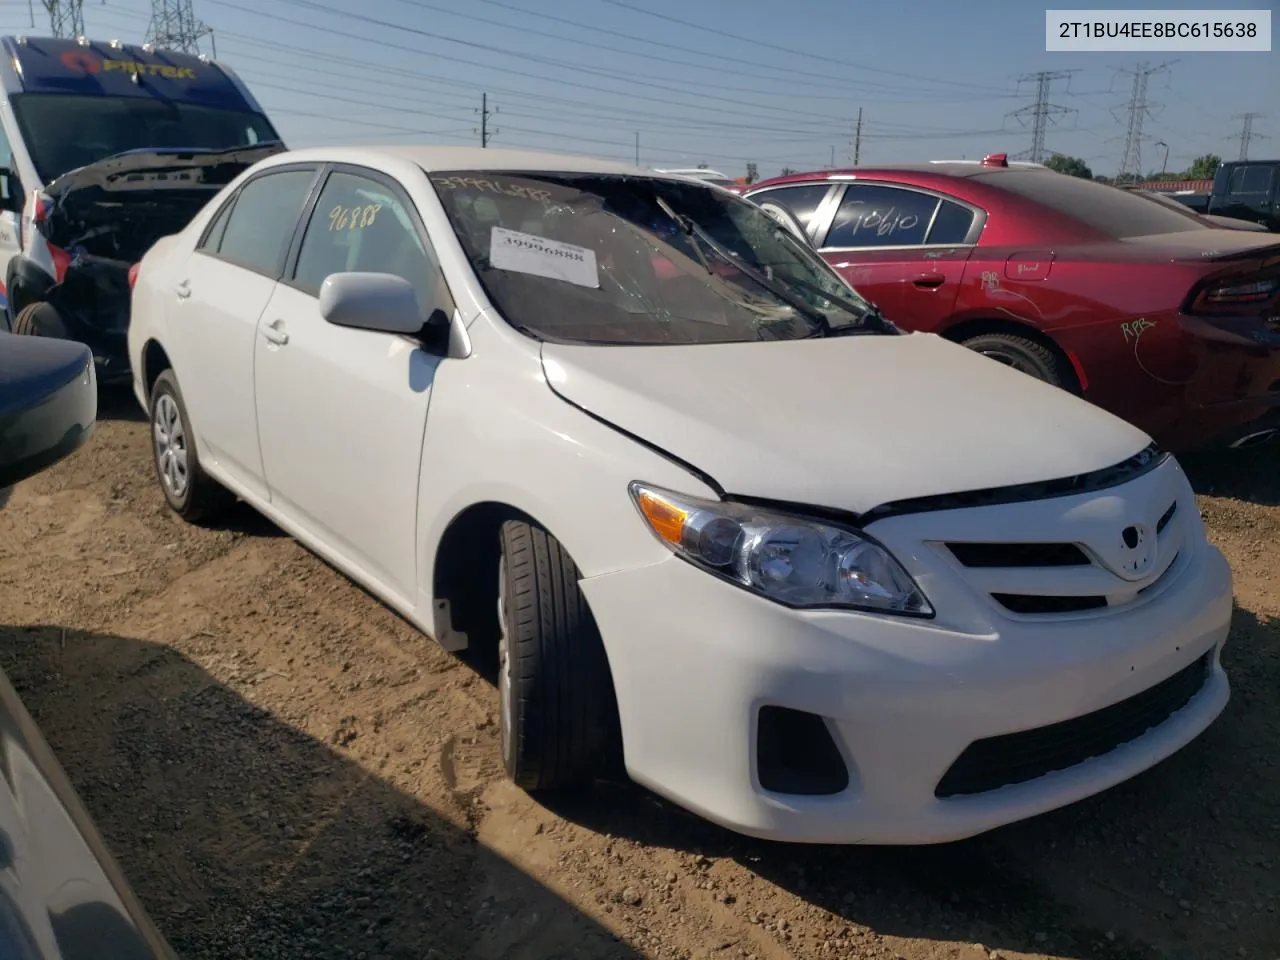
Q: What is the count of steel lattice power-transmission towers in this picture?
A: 5